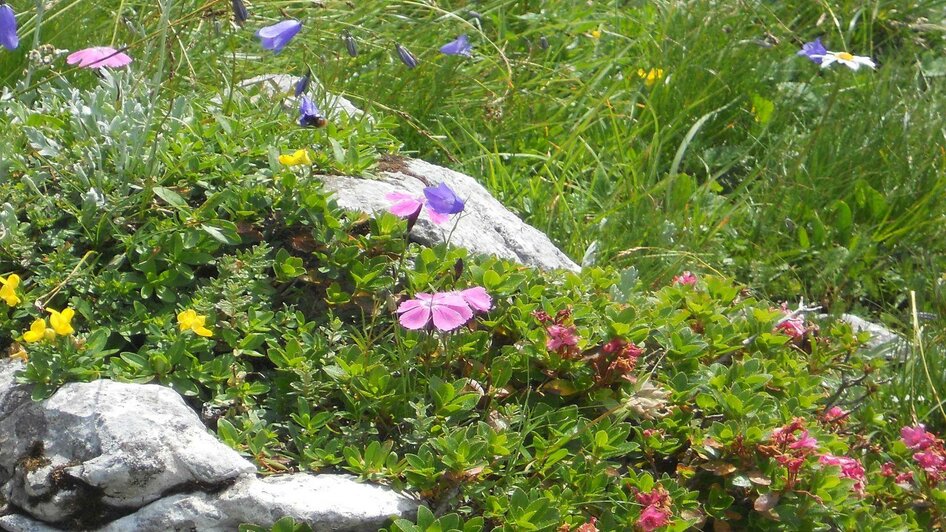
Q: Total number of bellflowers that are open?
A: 6